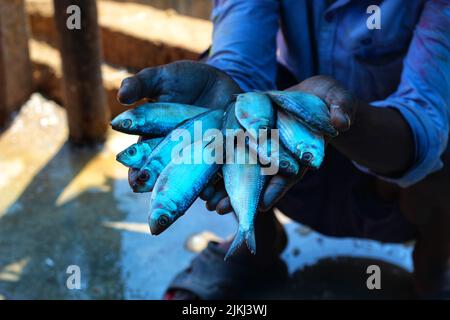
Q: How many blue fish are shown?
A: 9